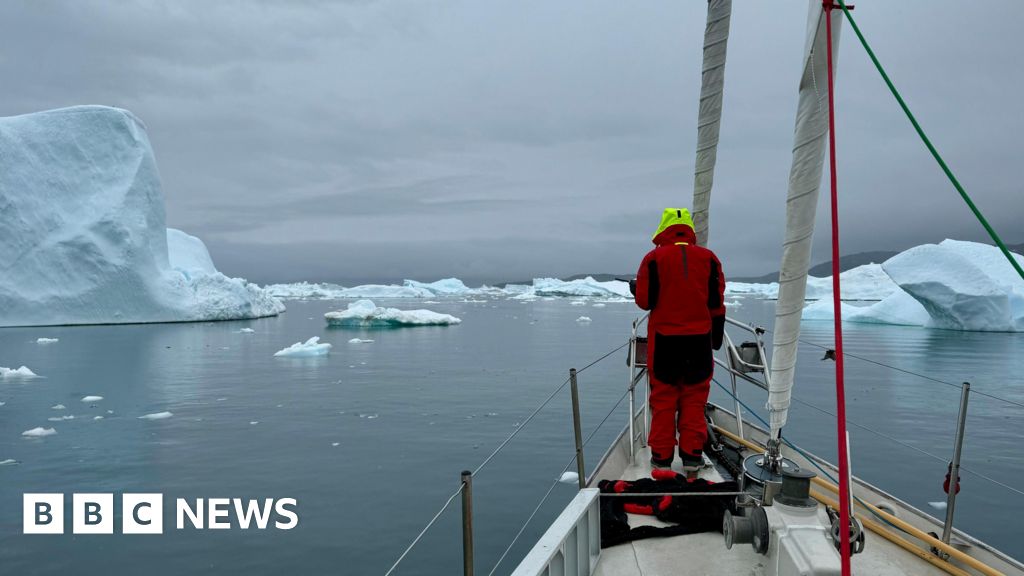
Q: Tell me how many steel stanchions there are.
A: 3